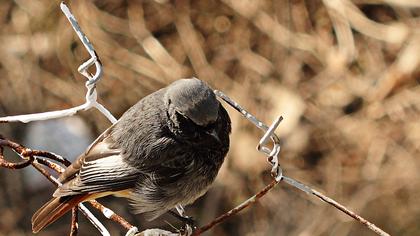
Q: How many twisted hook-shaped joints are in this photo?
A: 2